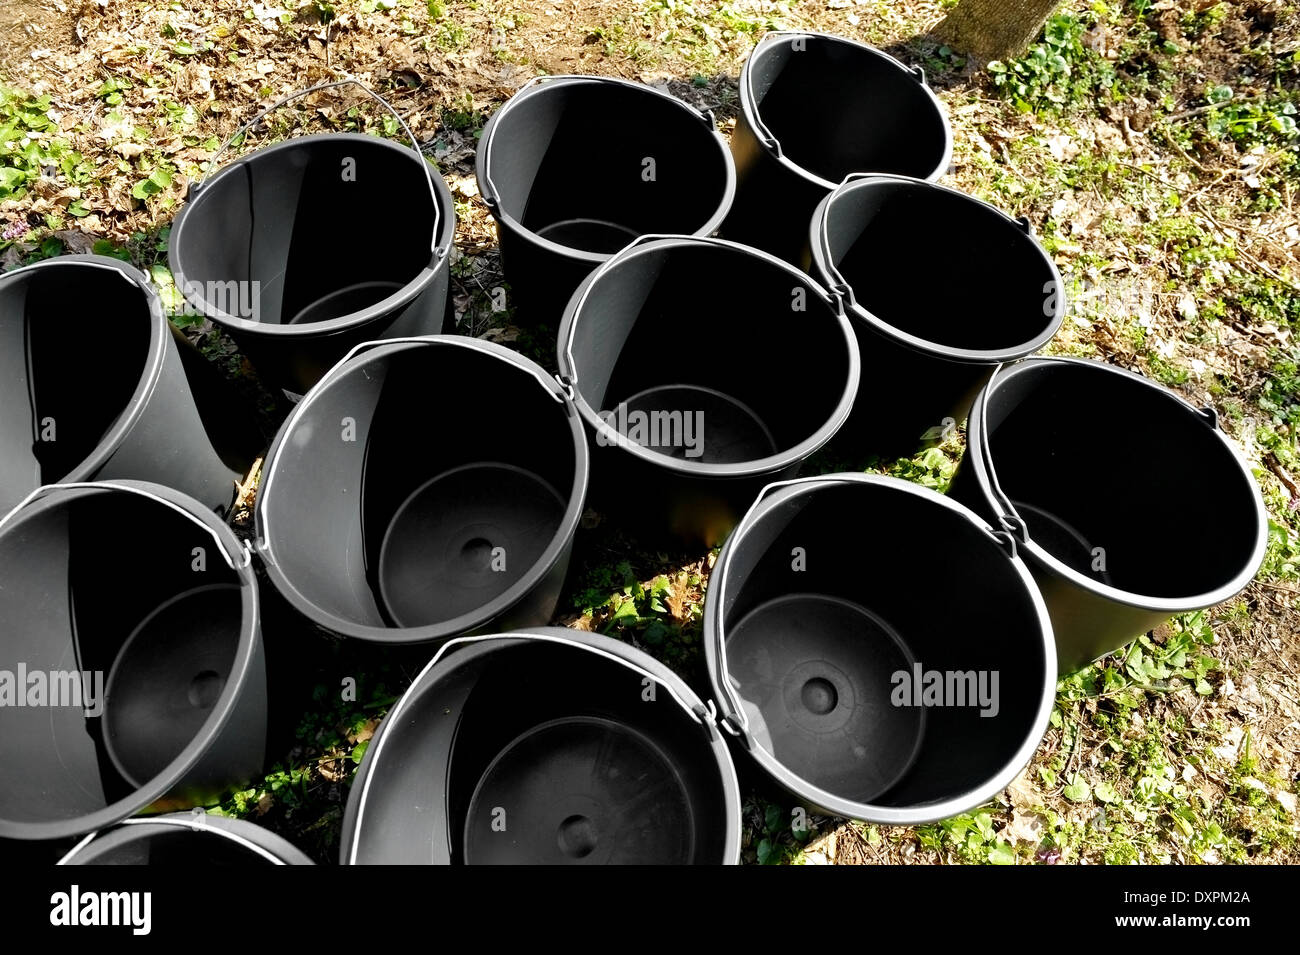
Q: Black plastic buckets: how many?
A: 12